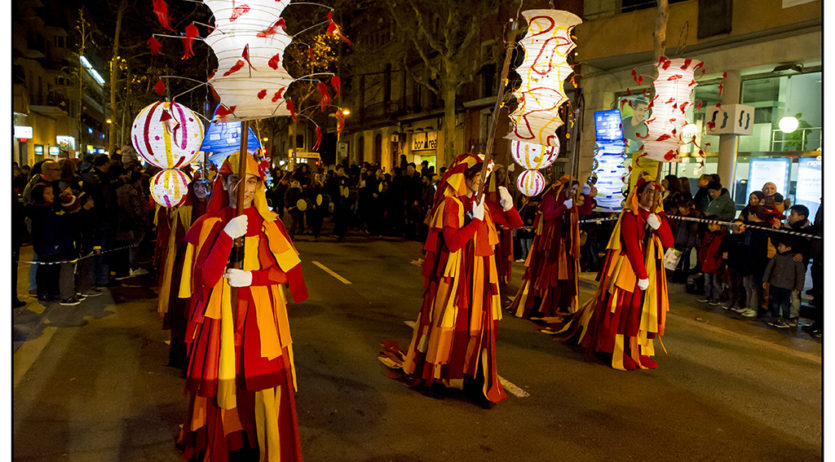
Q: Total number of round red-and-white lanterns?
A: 4